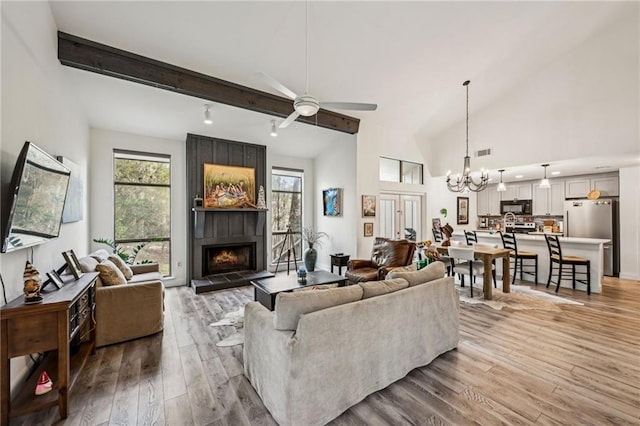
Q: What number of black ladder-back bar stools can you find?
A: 4